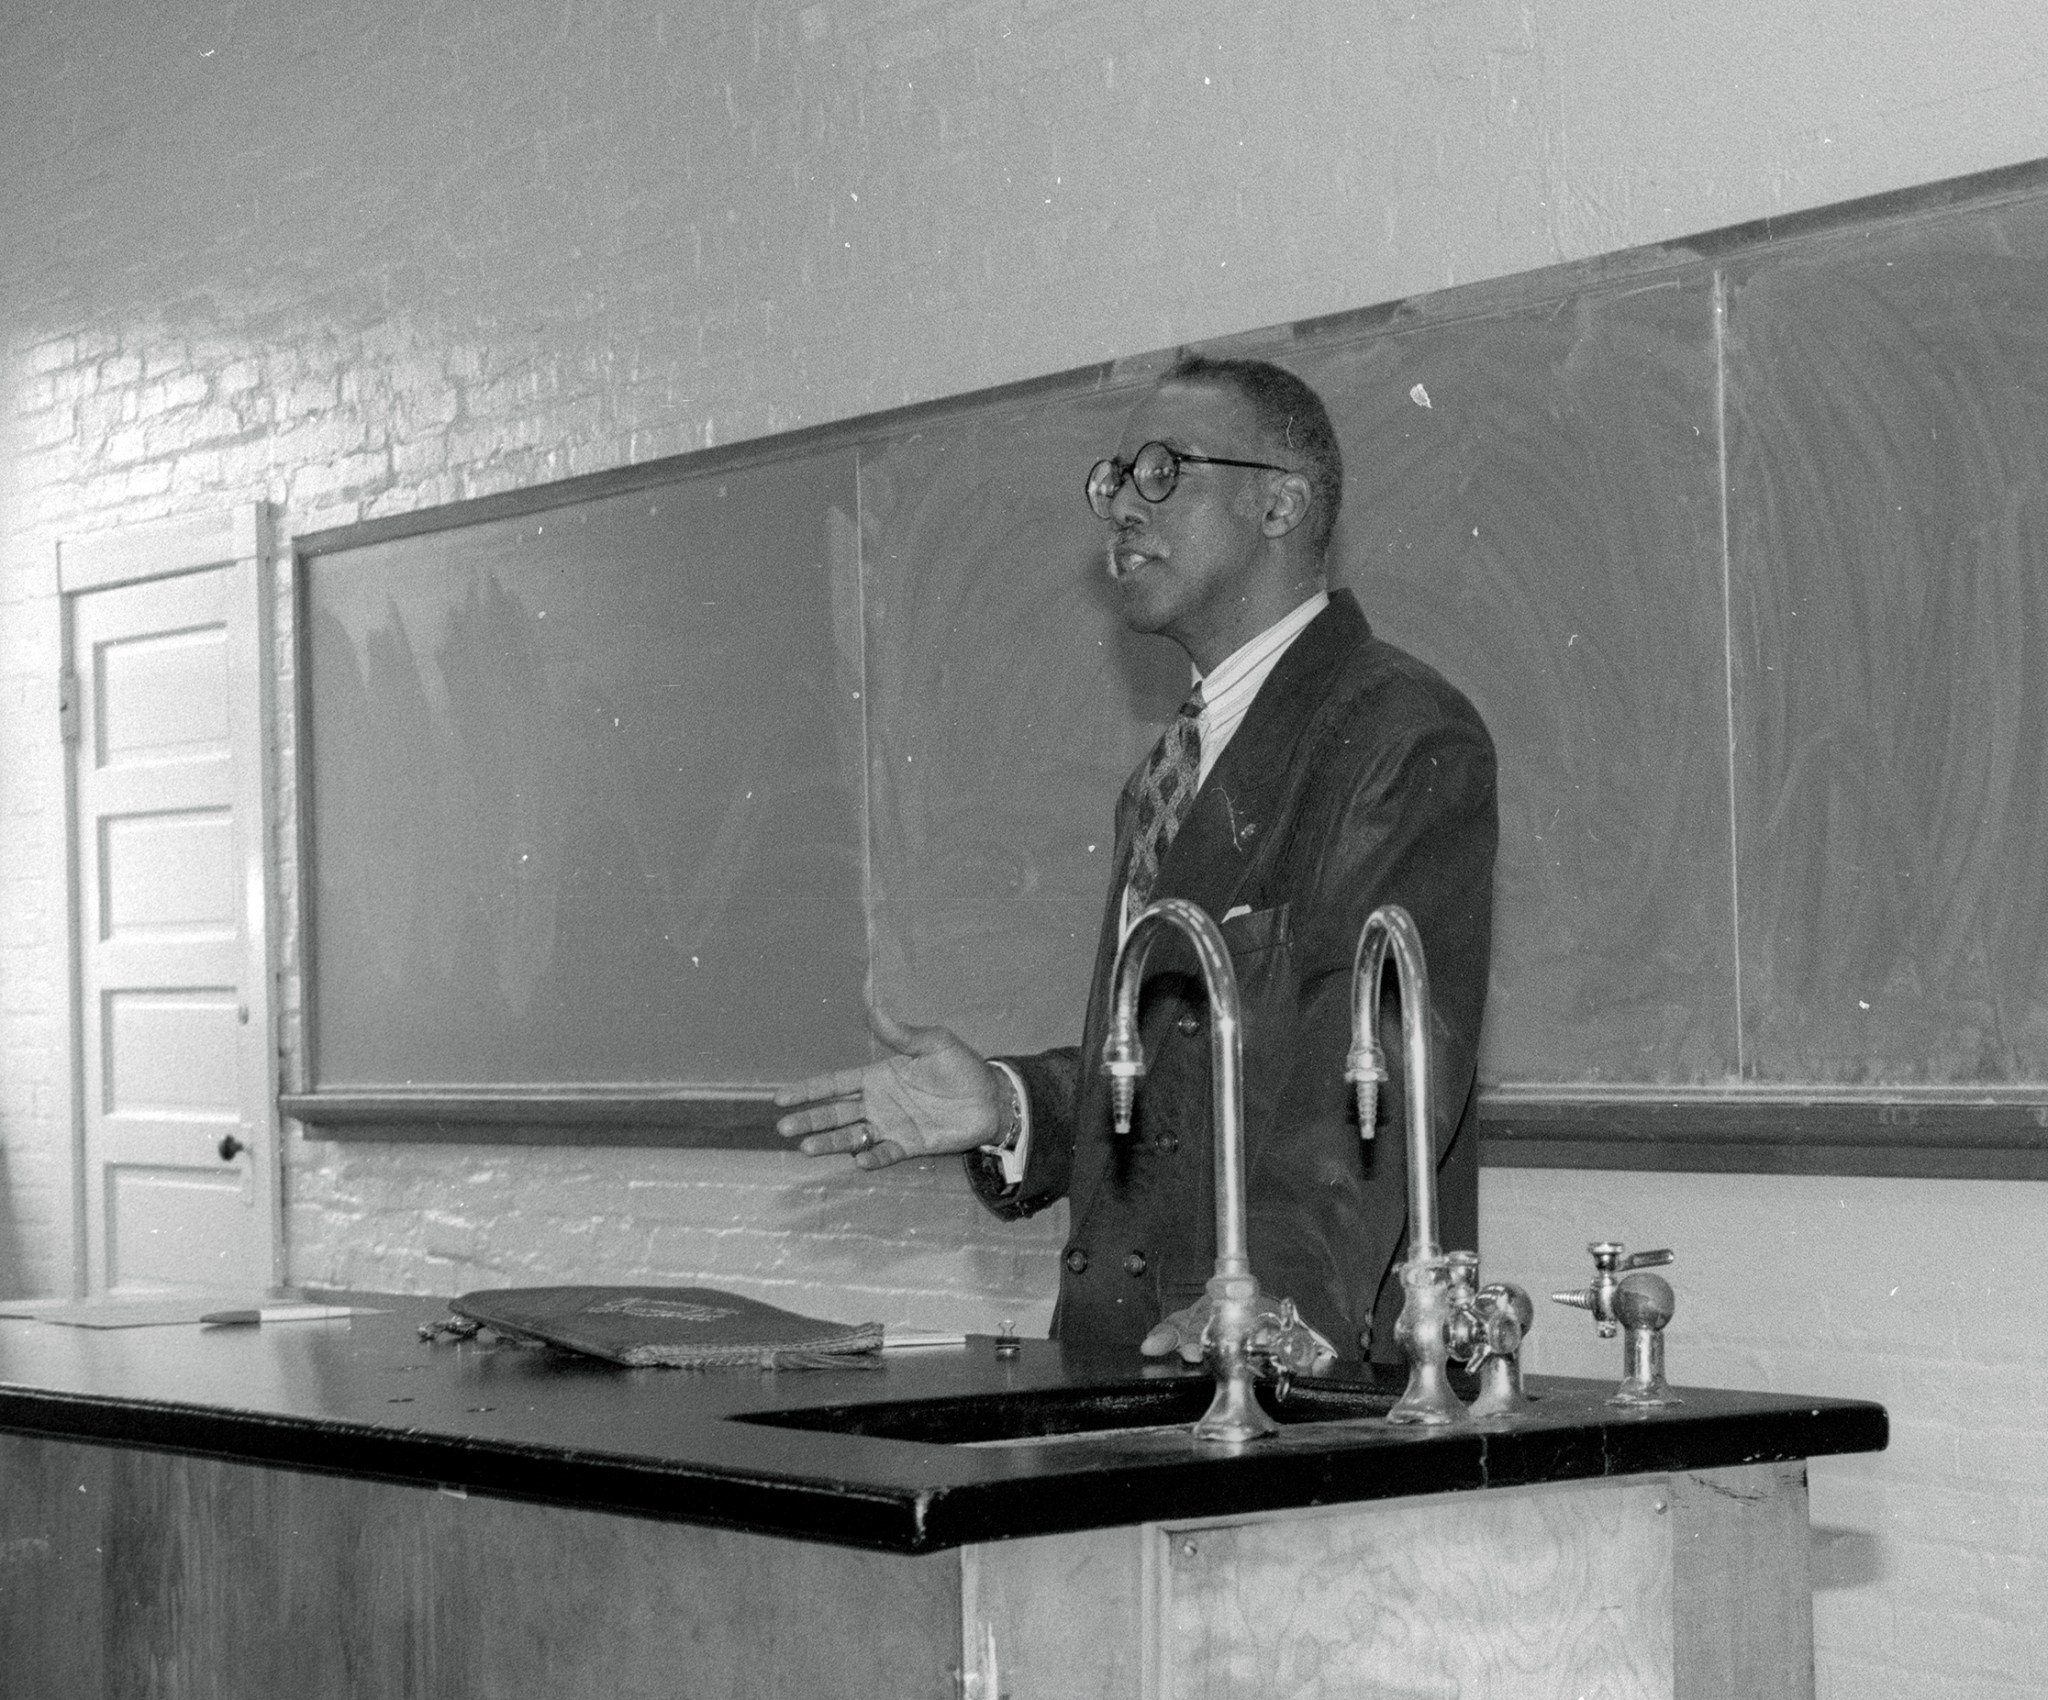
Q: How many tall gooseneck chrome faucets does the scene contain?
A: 2